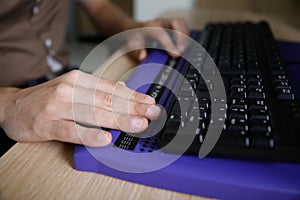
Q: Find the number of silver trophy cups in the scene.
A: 0